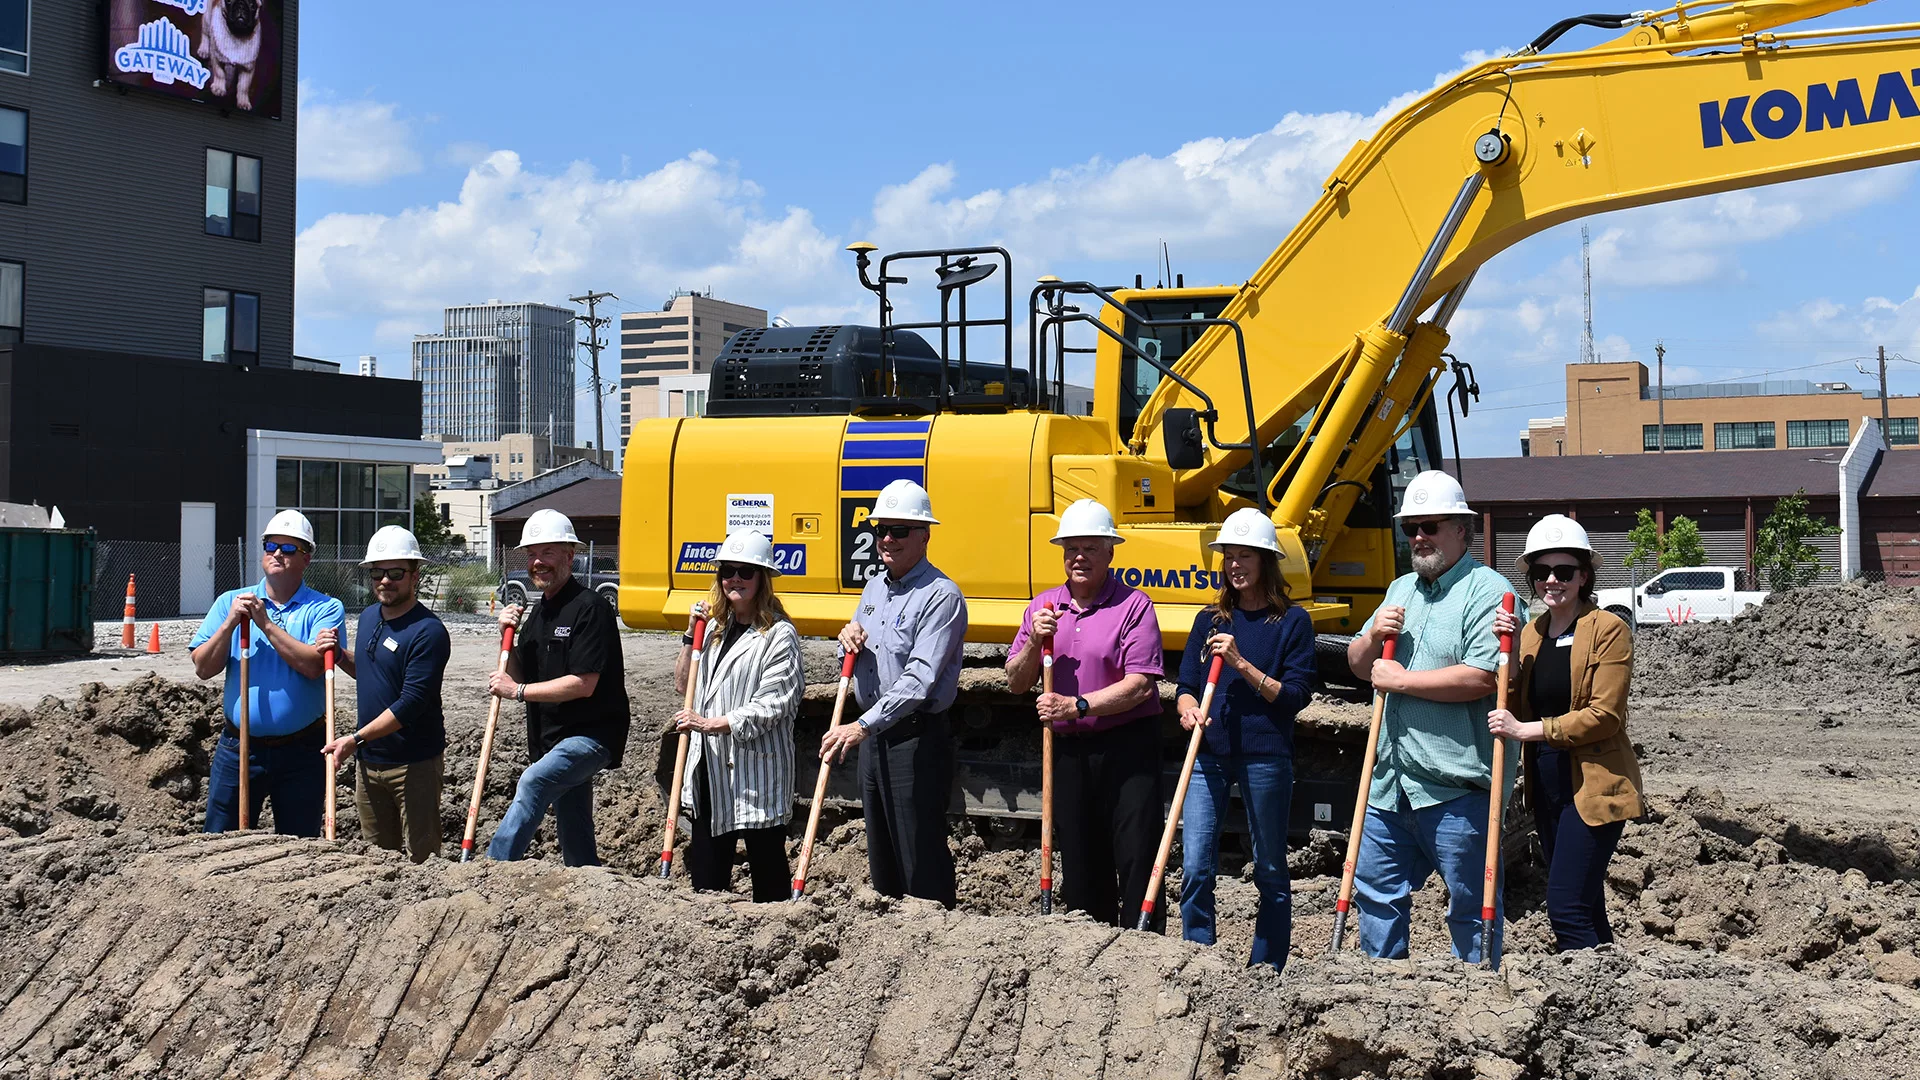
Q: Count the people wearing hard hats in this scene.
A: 9